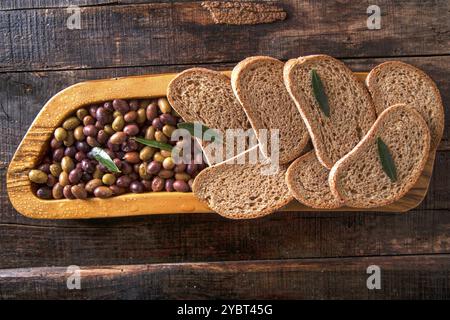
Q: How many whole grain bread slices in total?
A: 7